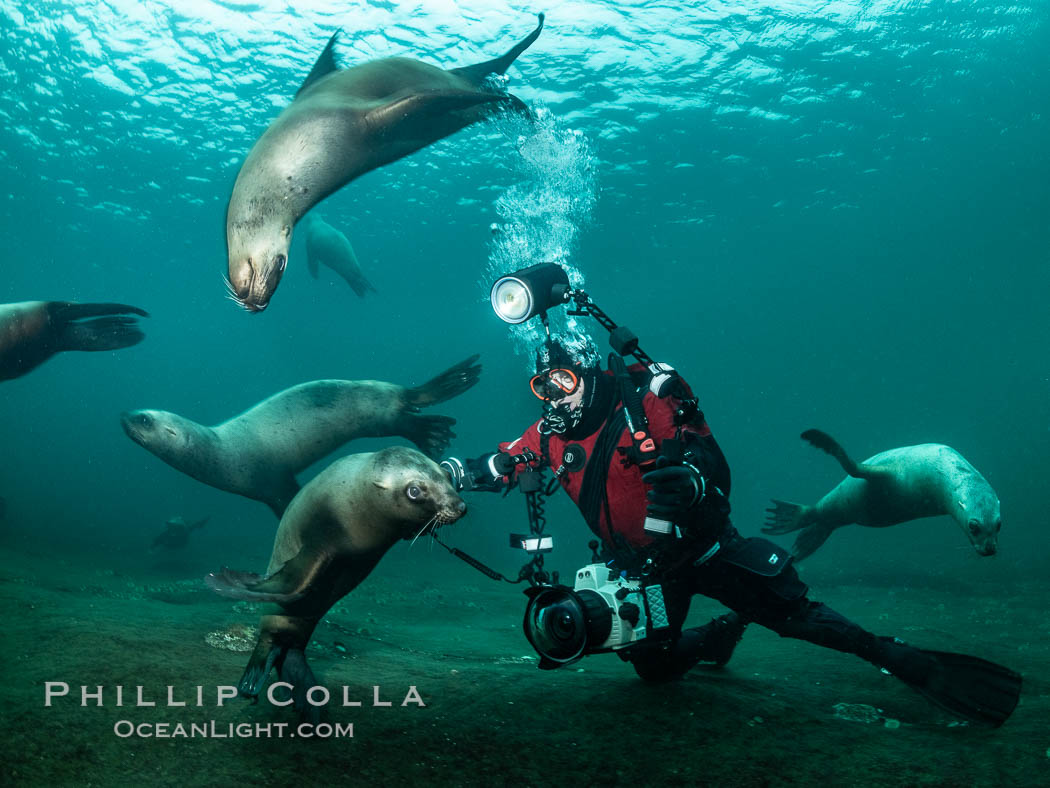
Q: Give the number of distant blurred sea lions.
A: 2